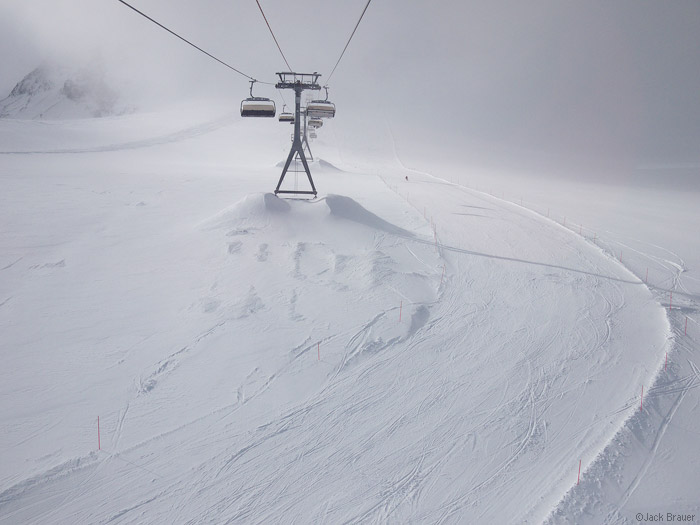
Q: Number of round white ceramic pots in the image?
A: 0